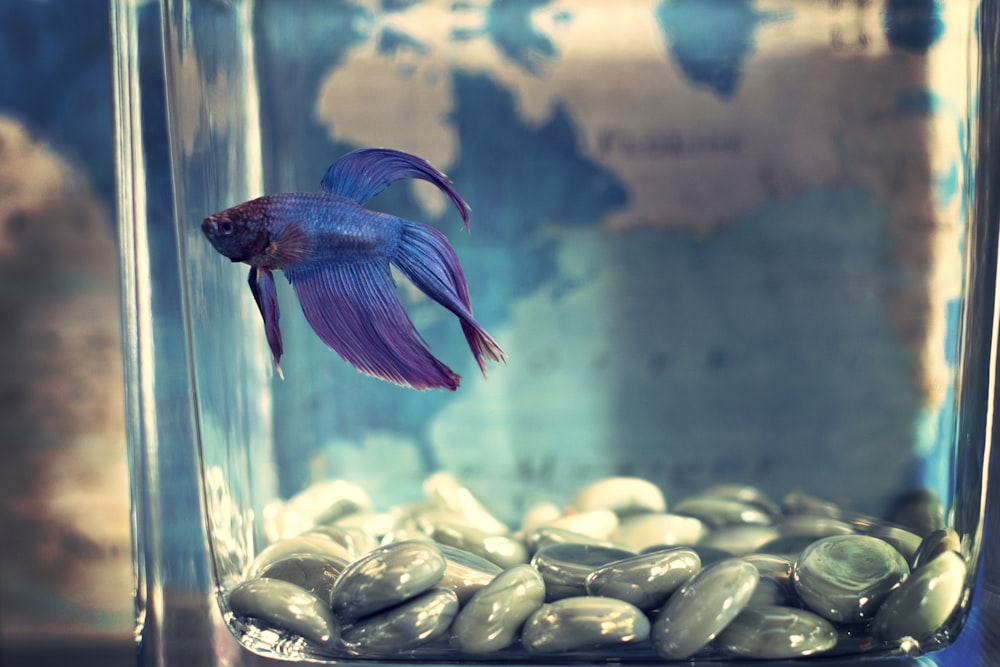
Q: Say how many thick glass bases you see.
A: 1